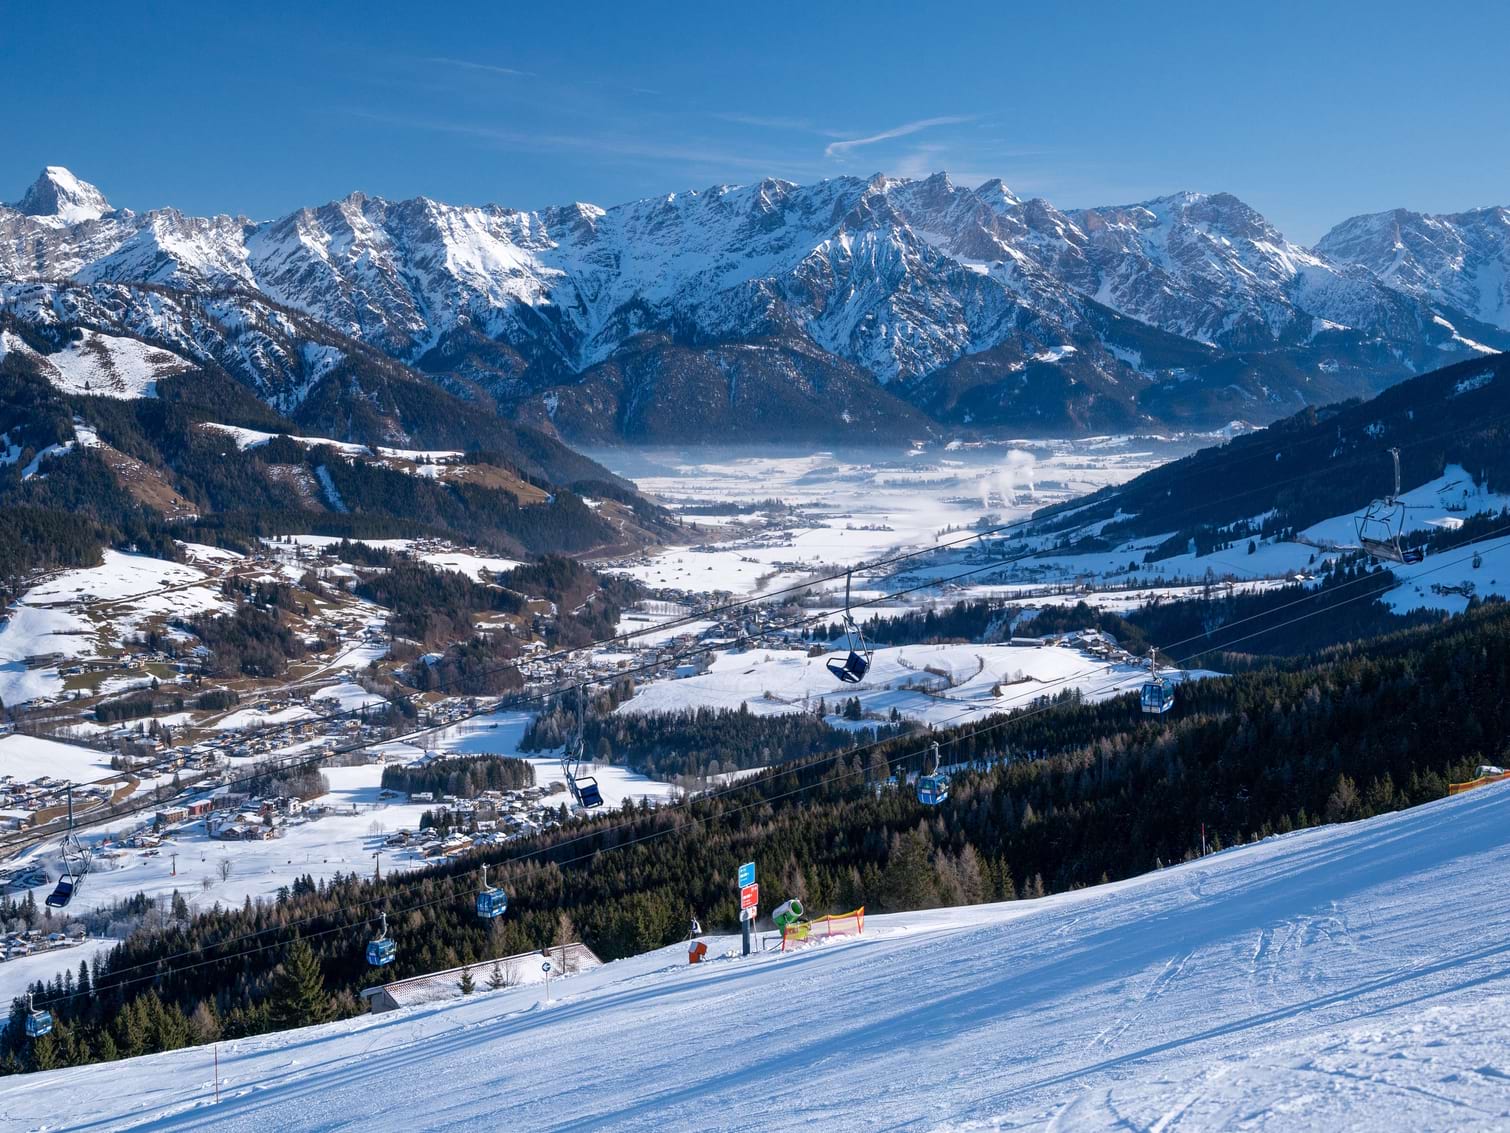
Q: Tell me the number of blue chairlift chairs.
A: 4